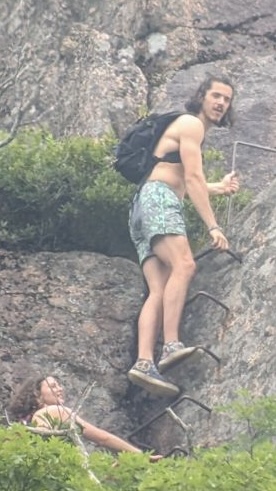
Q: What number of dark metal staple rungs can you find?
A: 5